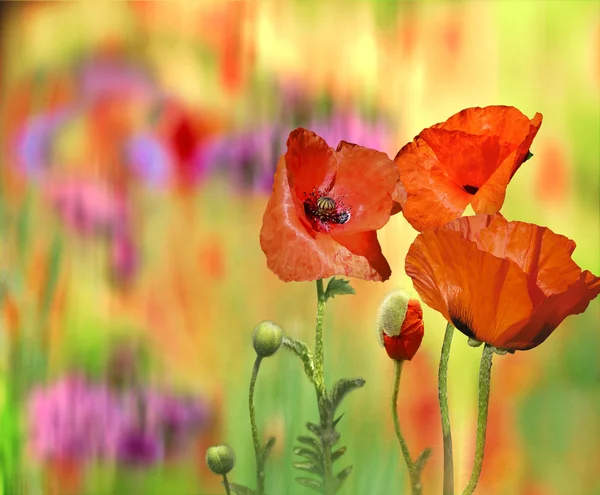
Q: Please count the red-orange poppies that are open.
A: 3